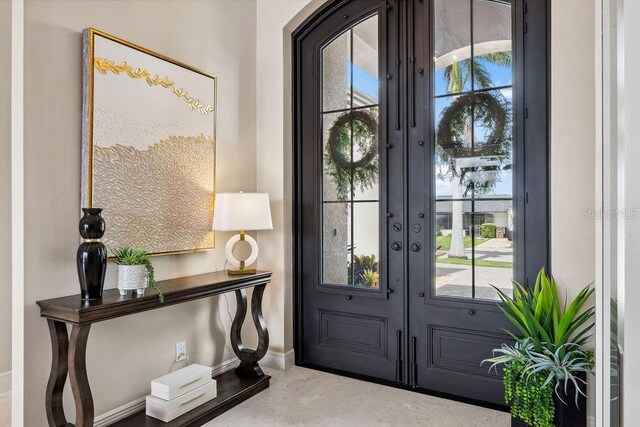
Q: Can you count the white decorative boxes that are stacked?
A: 2